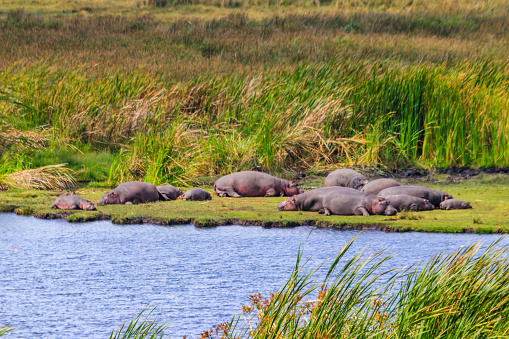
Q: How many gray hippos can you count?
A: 12